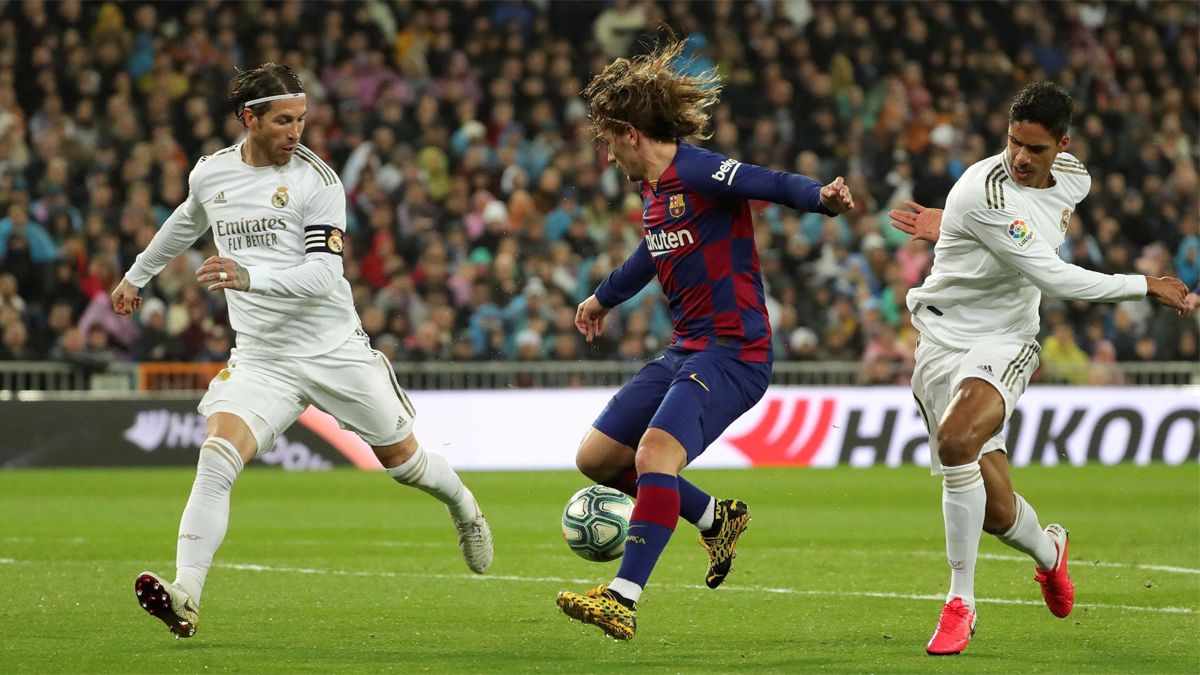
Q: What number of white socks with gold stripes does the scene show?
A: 4